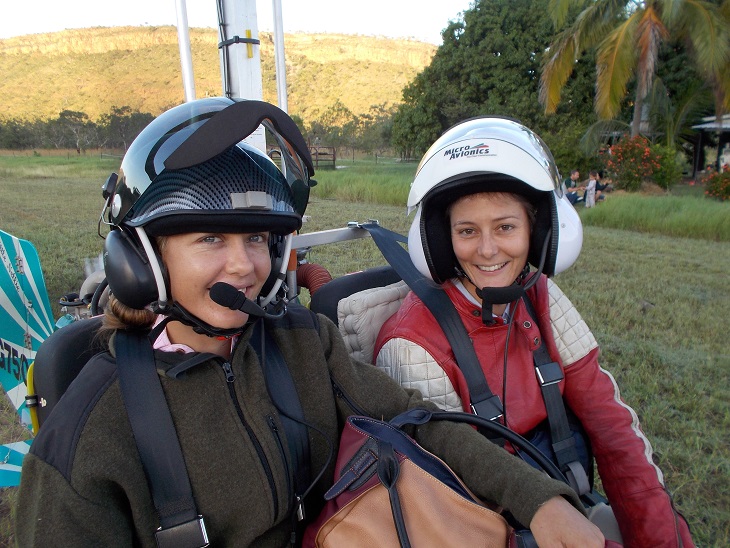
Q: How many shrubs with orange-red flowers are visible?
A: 2